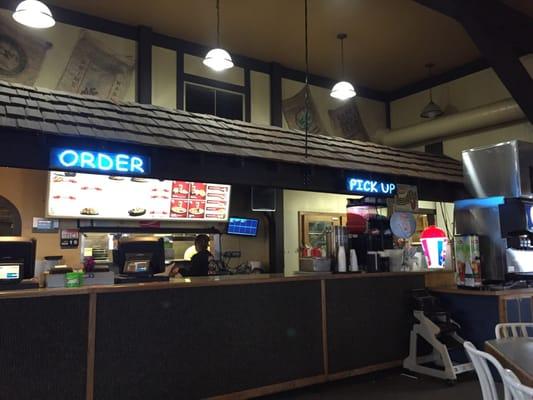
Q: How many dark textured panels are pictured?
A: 3